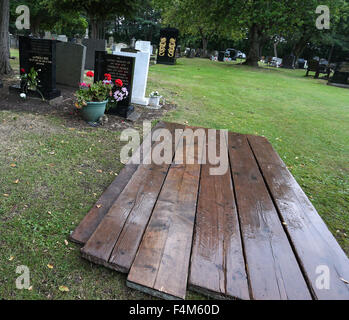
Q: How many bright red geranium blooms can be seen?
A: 3